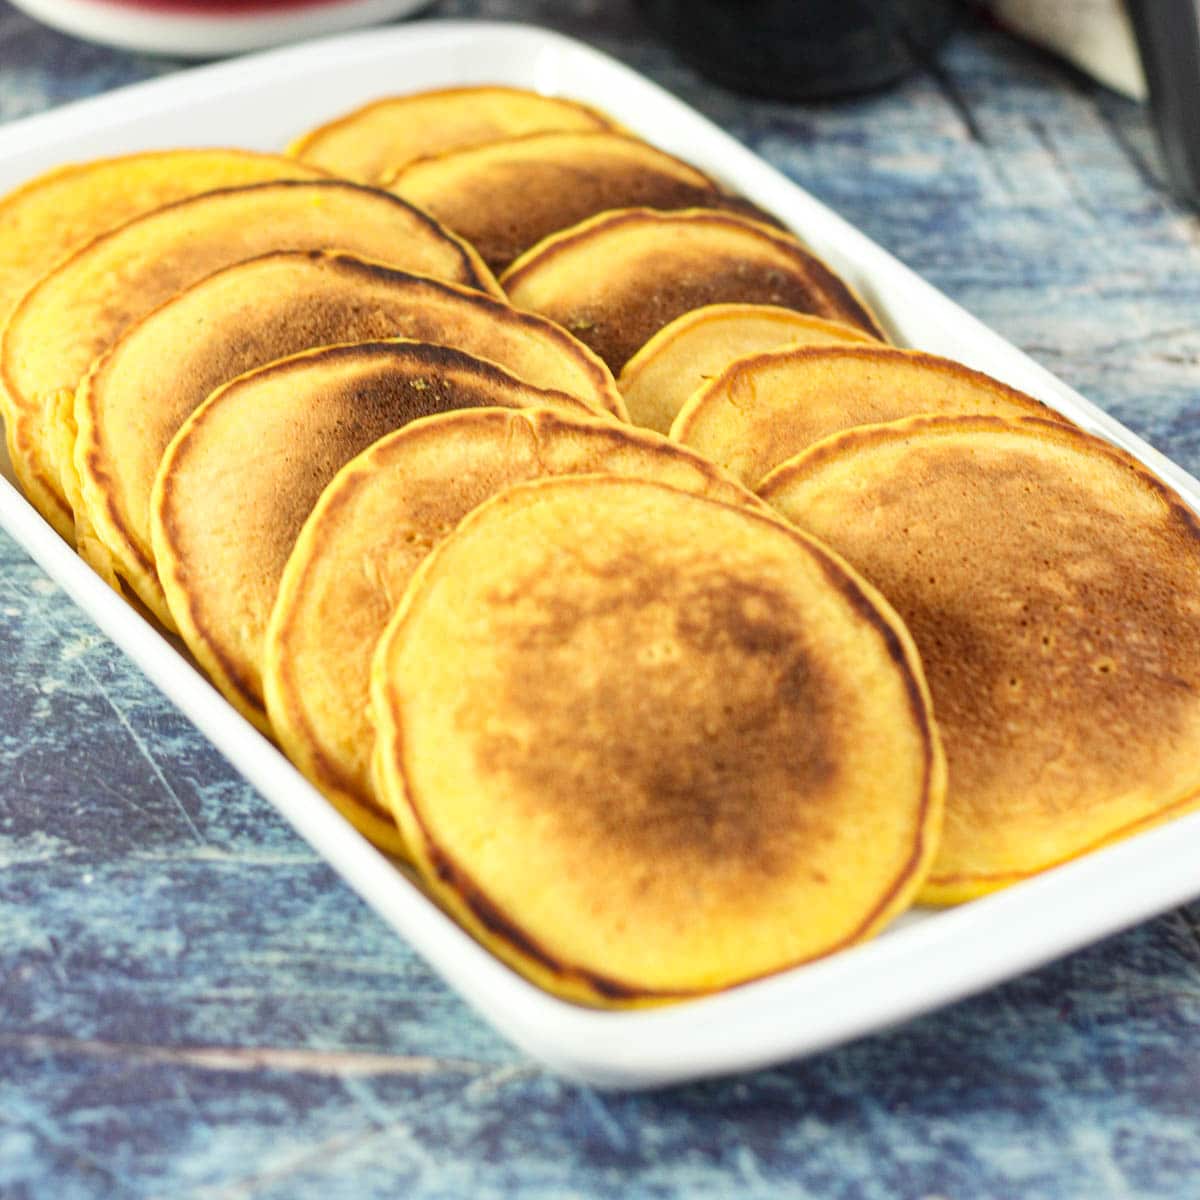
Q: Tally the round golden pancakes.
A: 12